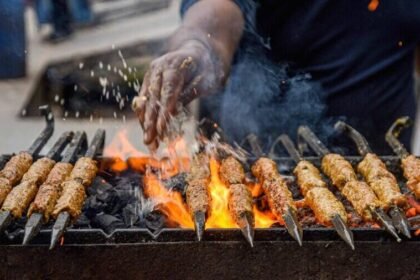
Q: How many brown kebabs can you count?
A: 11